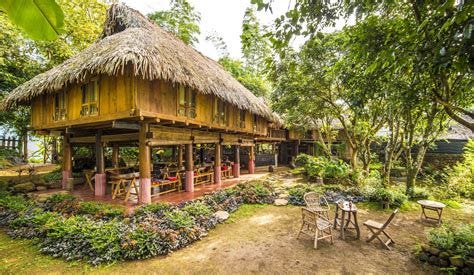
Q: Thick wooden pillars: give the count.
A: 7